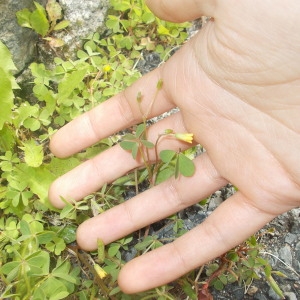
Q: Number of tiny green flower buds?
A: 3